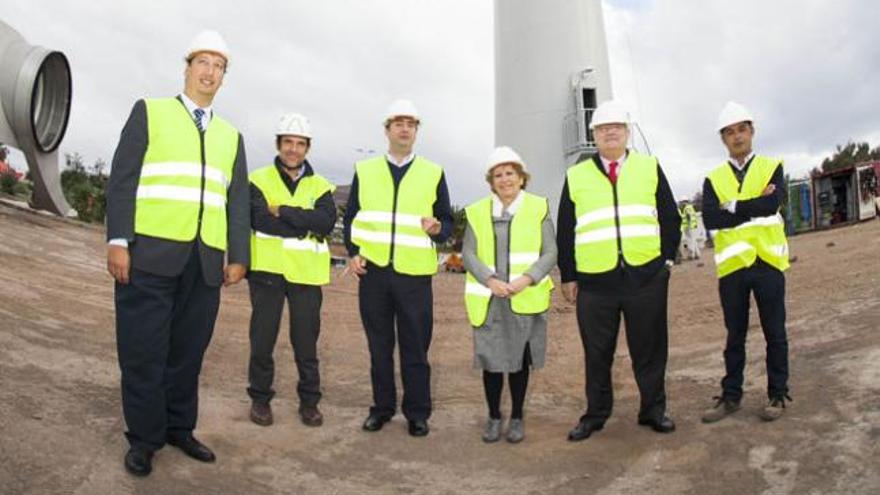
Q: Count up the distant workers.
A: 2